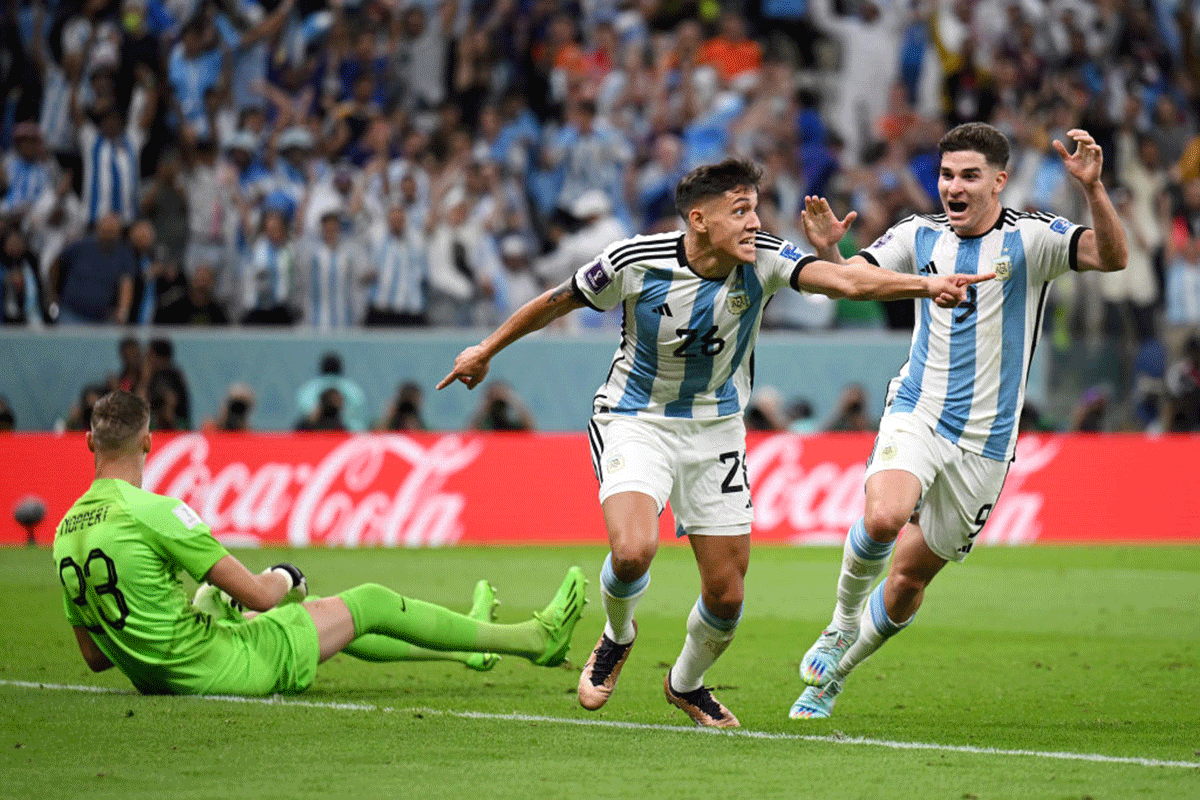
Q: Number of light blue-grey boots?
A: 2